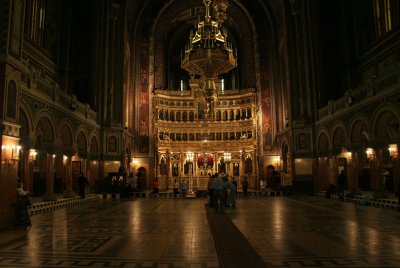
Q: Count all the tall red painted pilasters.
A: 2